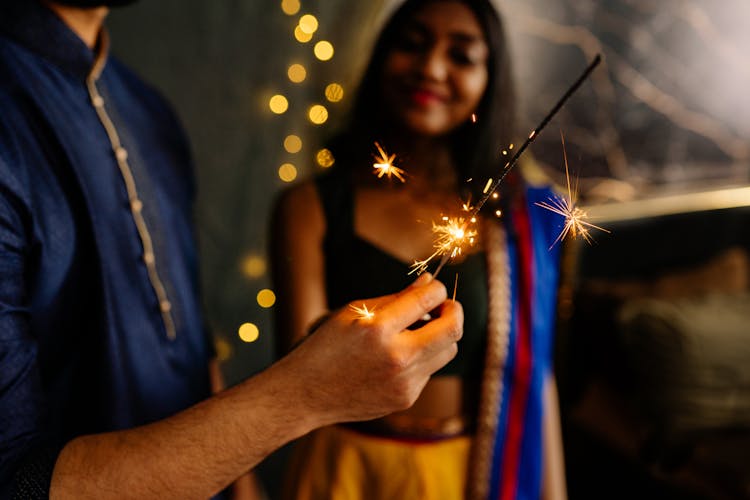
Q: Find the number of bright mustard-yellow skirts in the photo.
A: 1